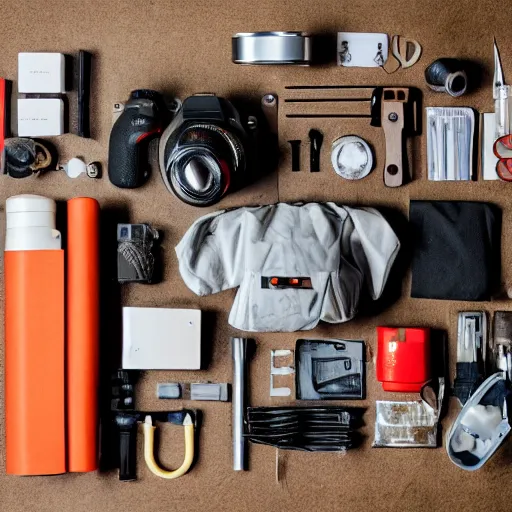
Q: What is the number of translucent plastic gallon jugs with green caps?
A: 0